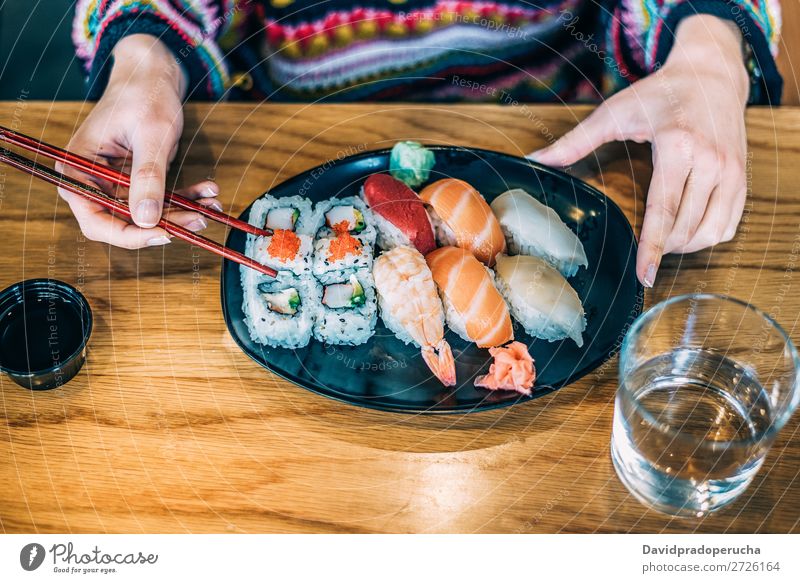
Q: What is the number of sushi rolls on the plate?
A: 6